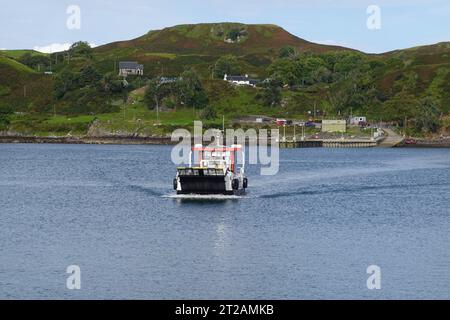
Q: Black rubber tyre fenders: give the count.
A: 3